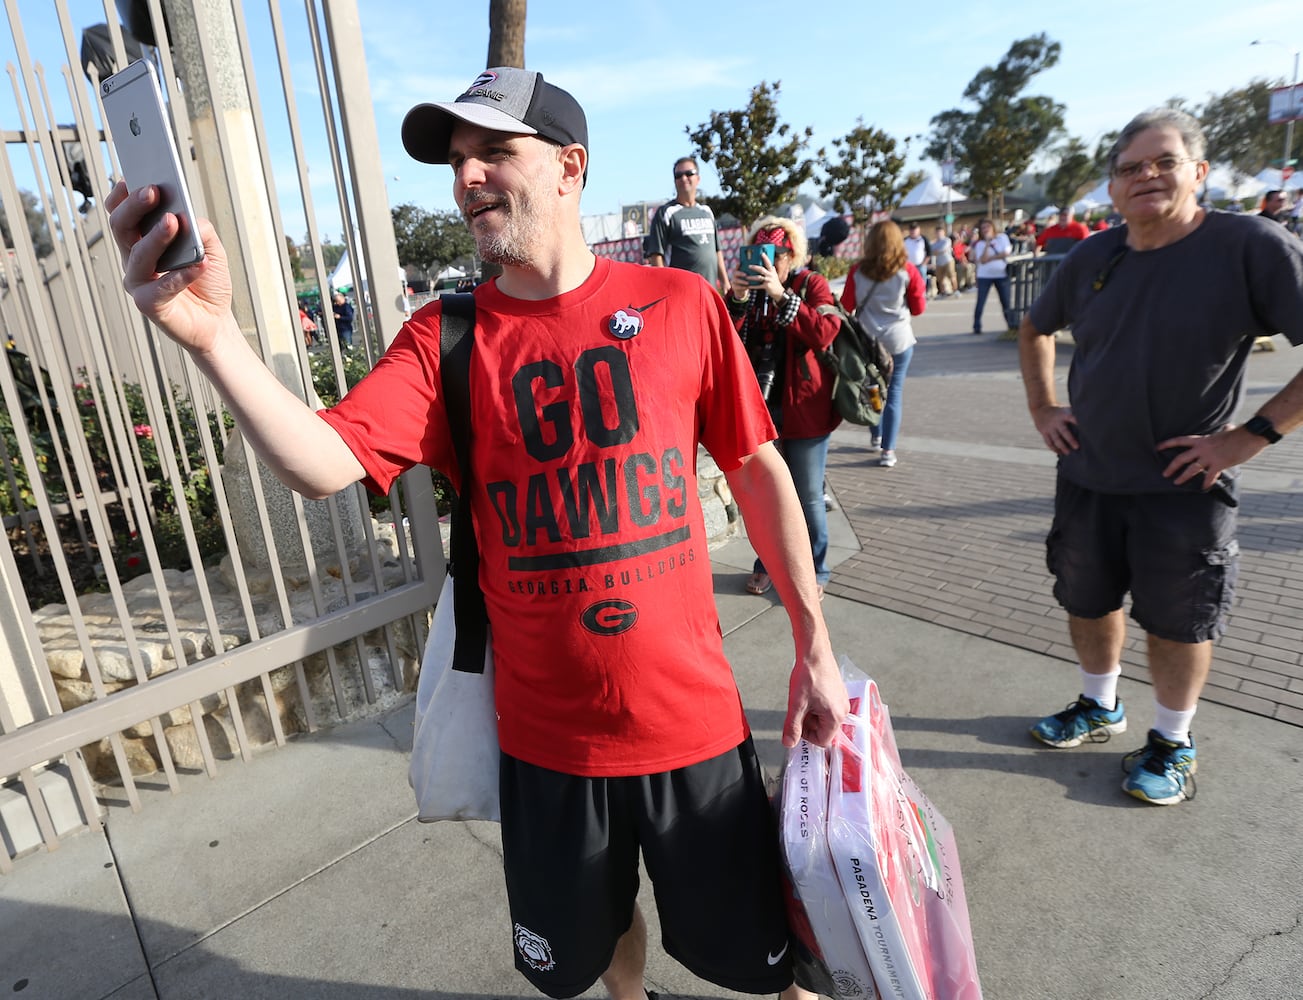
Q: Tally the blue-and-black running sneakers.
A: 2